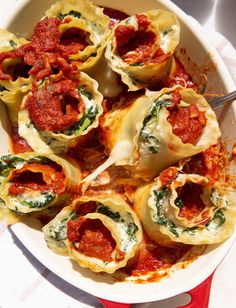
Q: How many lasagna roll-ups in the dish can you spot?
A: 8